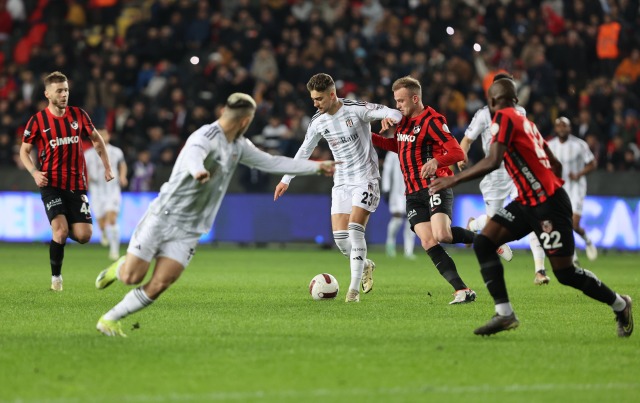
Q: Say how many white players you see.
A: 6